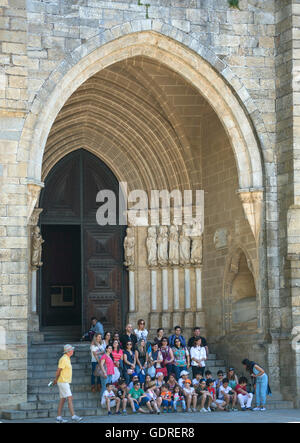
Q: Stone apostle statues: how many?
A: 7